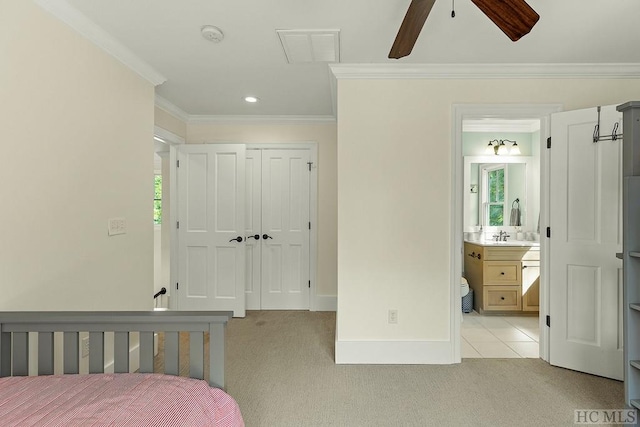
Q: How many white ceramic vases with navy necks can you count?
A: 0